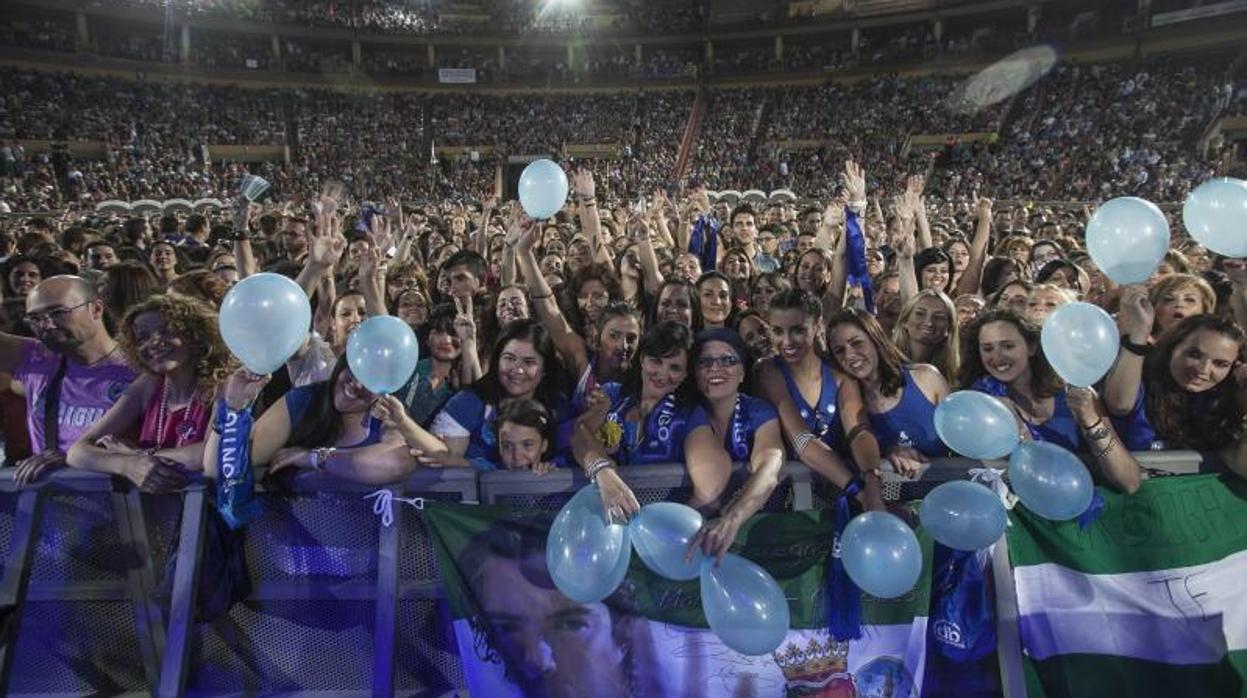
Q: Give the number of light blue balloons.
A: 13